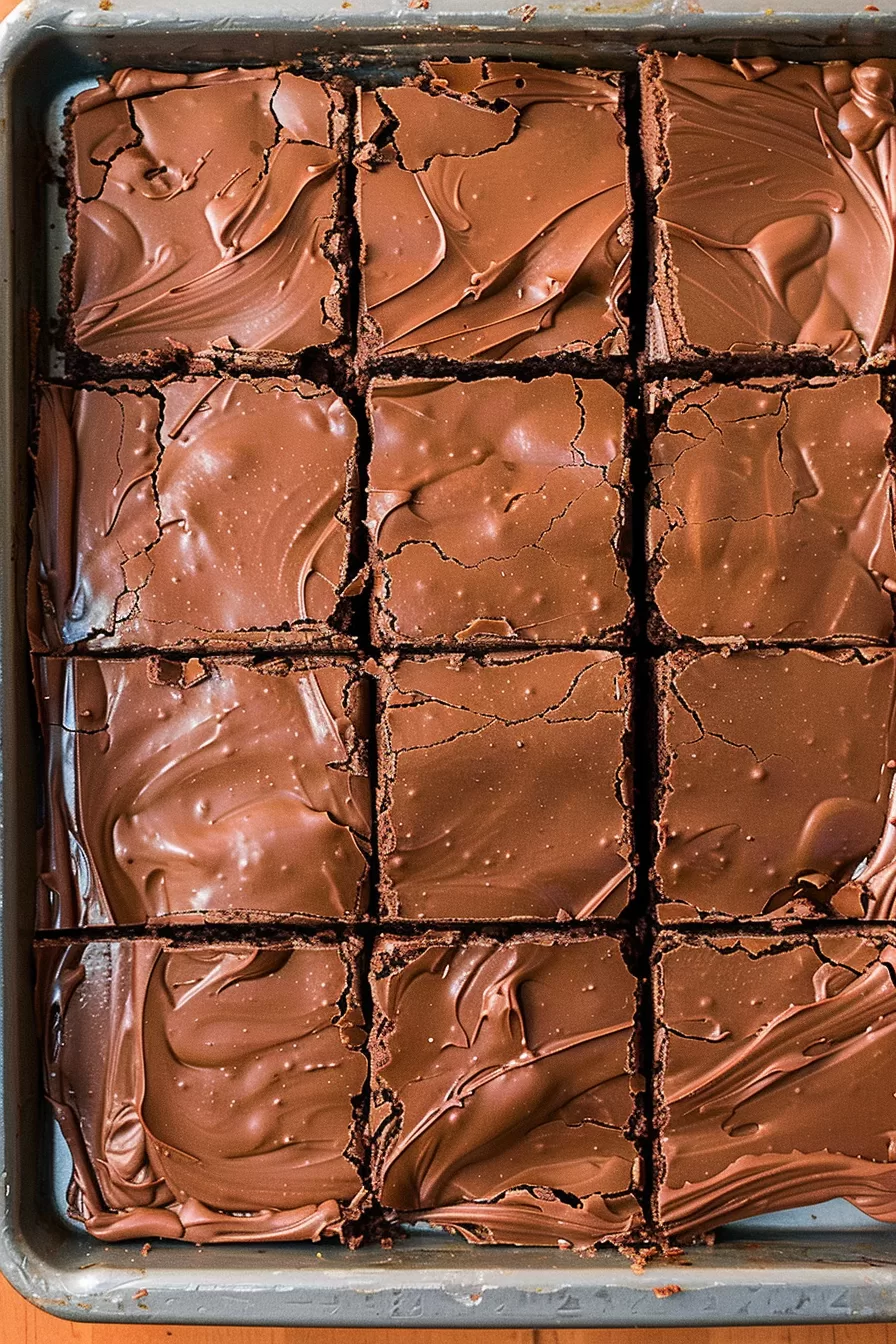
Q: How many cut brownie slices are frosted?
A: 12